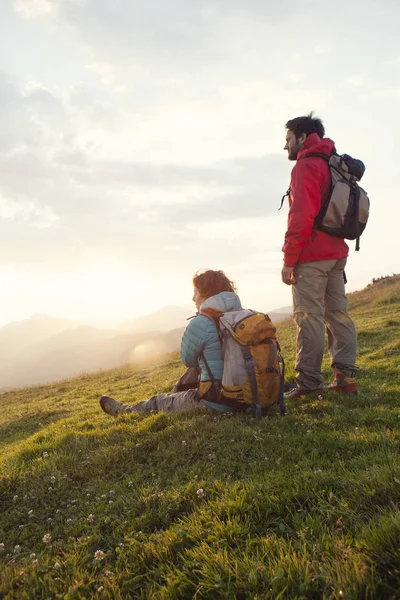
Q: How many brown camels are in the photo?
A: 0